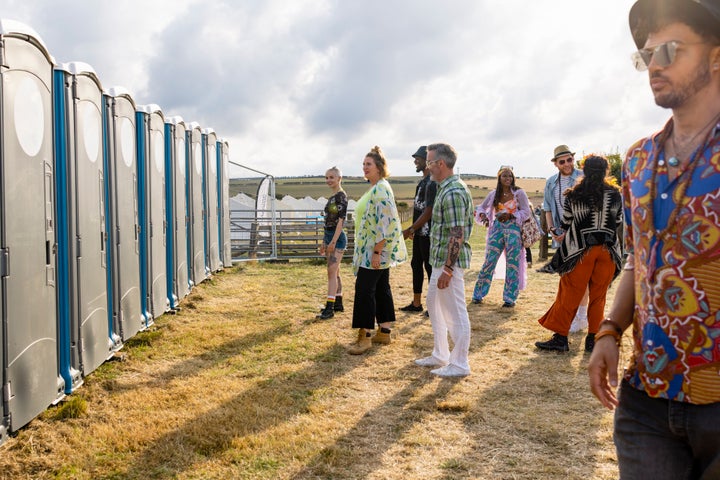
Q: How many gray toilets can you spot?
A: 8